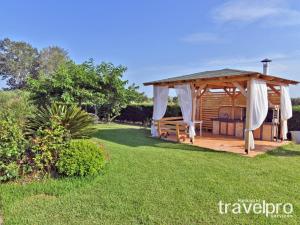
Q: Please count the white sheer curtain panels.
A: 4